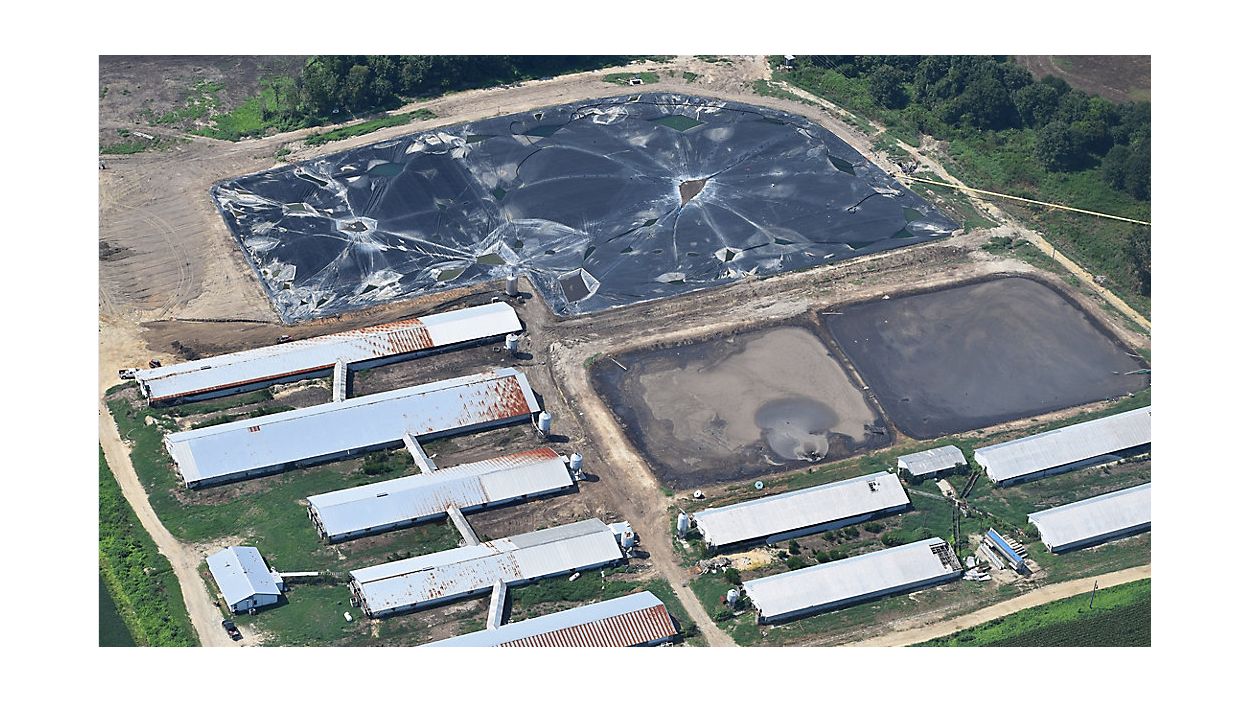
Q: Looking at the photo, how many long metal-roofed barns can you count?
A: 9